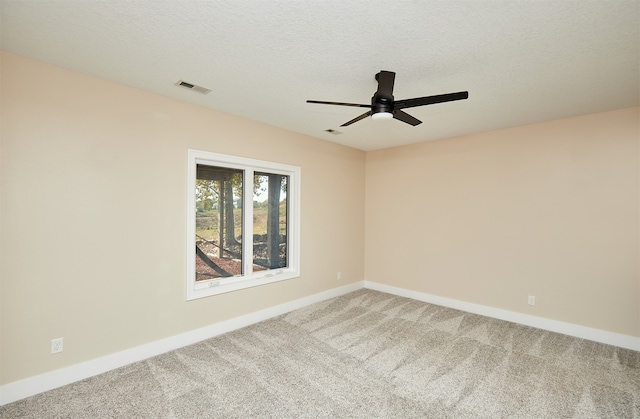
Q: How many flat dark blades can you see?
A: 5